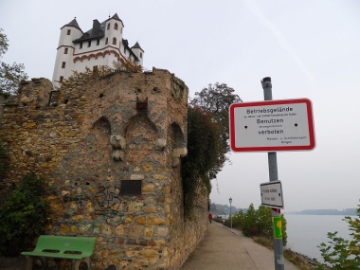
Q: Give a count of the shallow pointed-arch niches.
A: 3